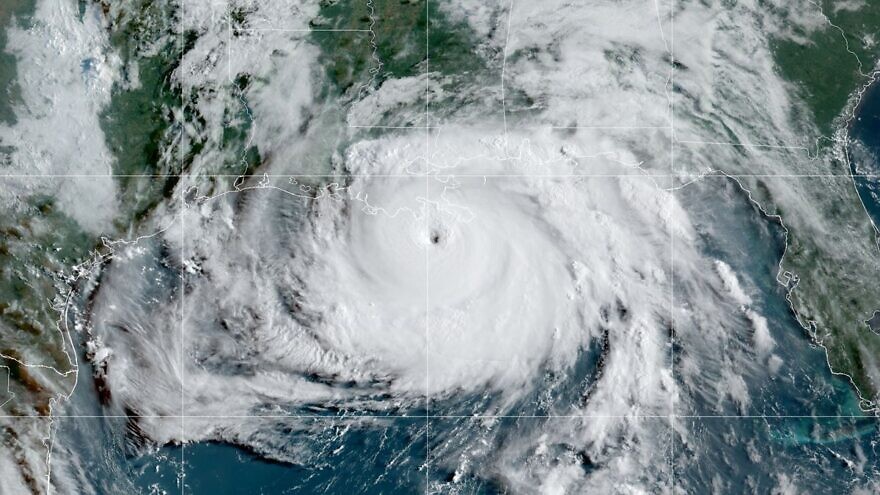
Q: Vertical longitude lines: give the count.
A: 3